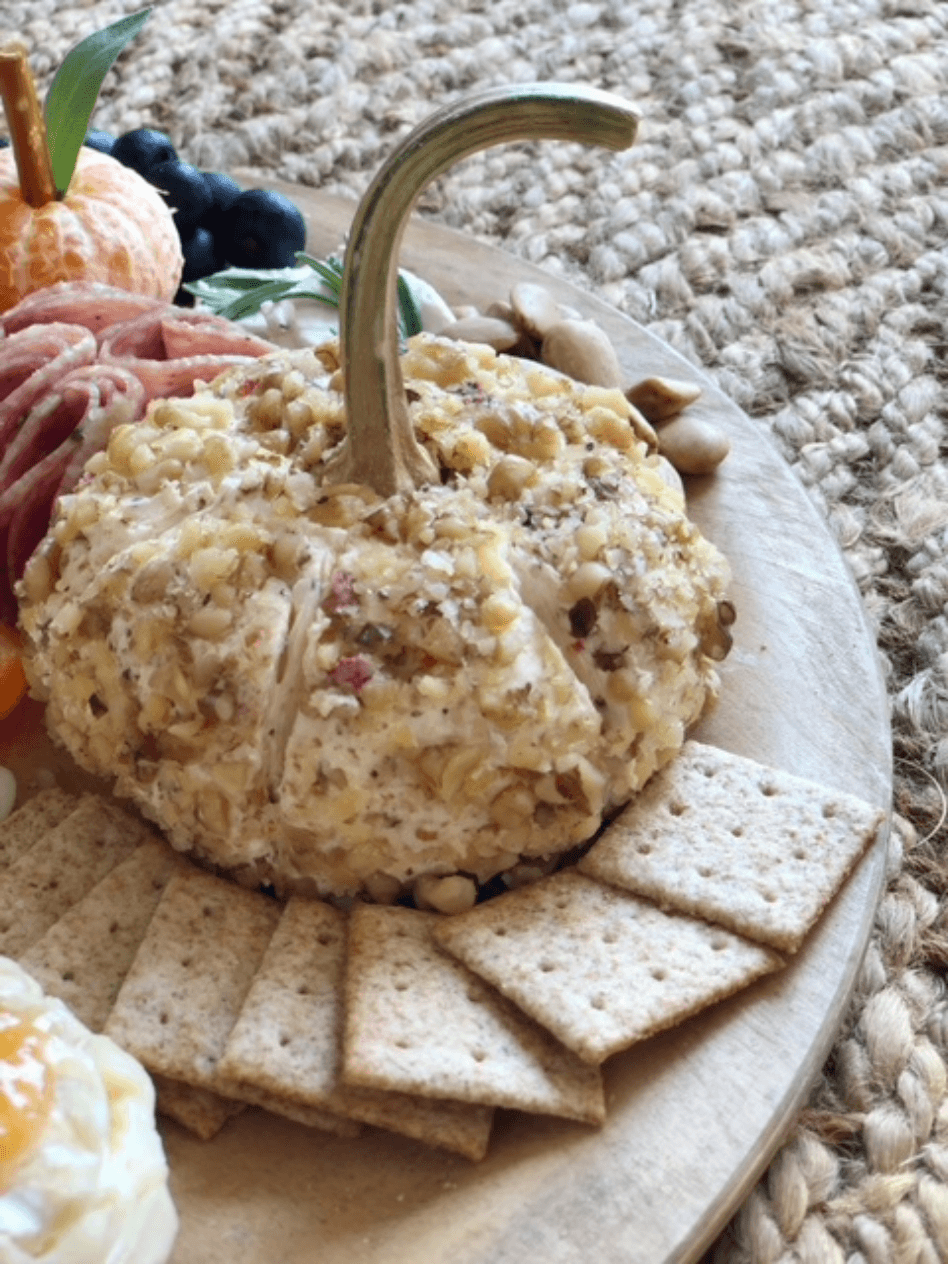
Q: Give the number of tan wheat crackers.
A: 8